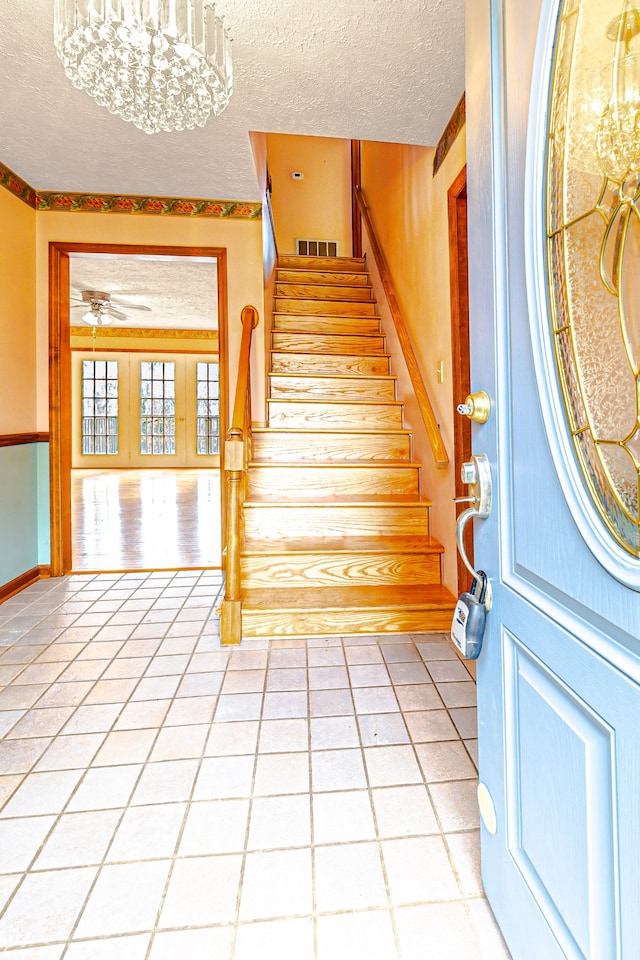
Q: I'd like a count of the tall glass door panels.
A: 3